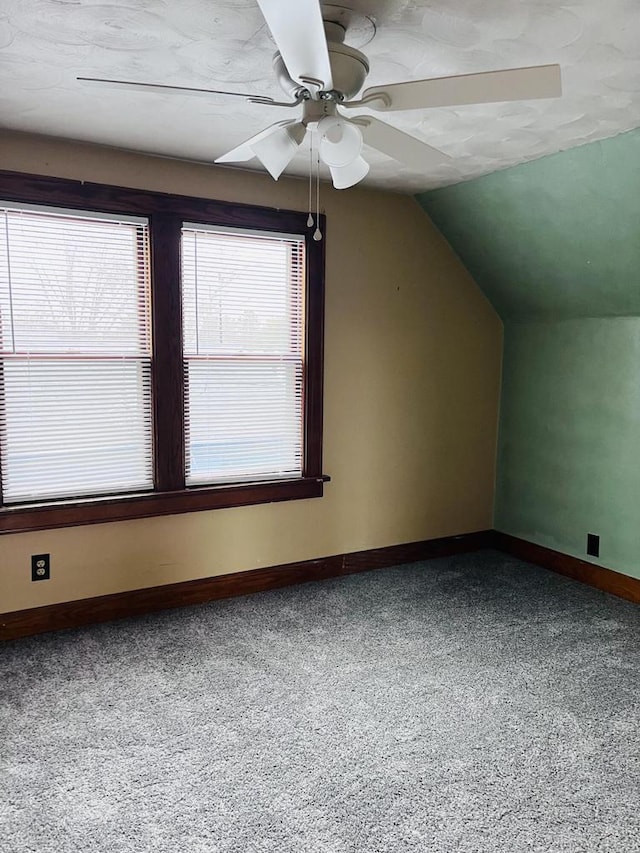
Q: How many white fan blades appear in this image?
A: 5